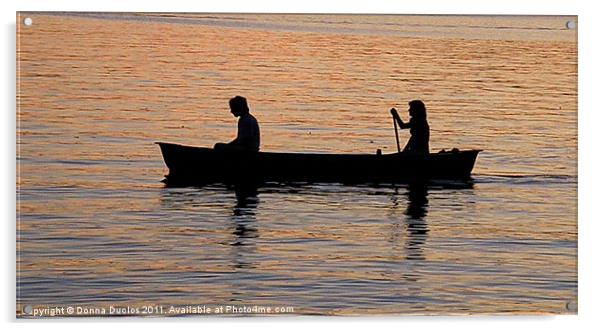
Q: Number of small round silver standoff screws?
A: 4